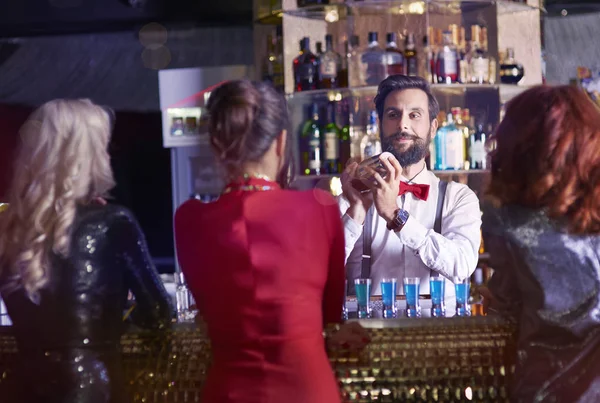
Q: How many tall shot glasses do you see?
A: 5